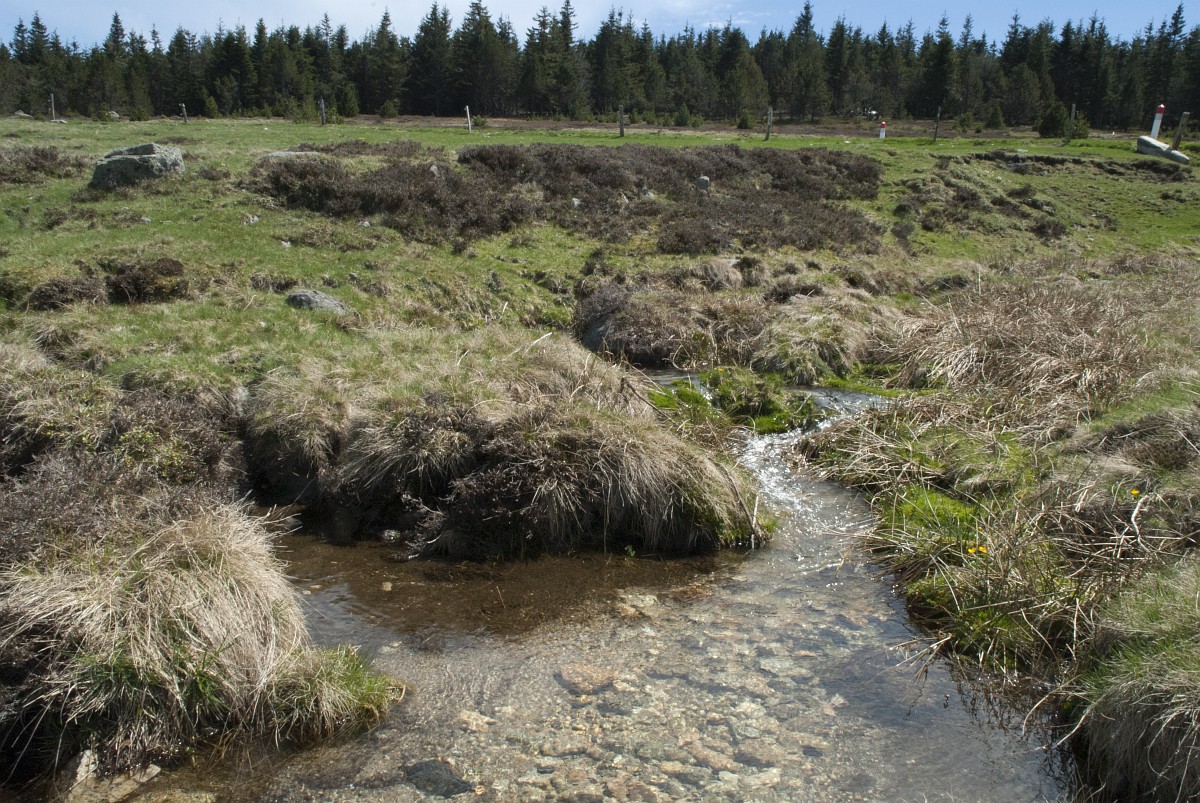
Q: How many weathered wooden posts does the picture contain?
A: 9